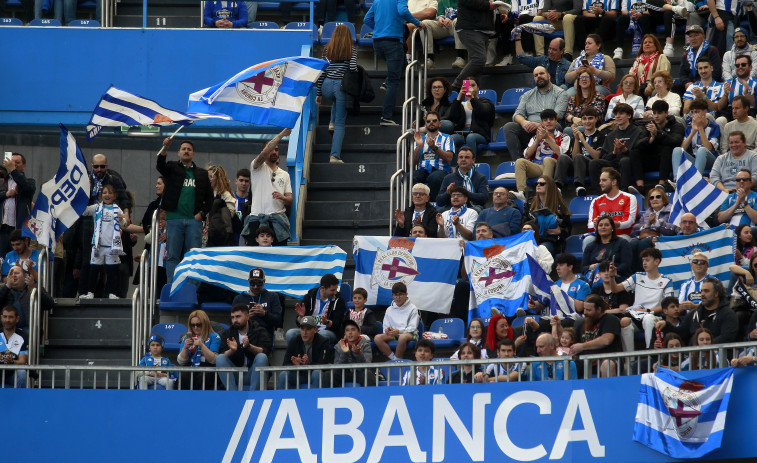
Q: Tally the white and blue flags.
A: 10